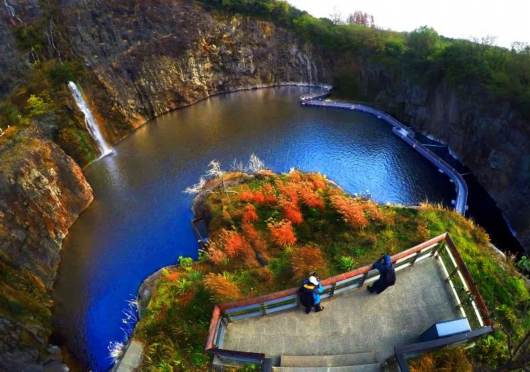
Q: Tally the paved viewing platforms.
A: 1